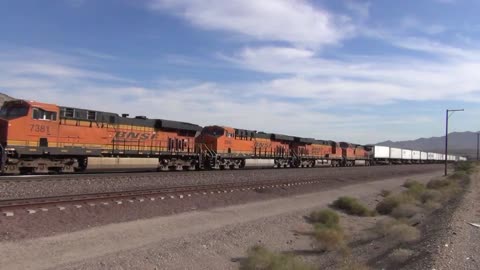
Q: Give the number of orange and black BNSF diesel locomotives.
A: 4